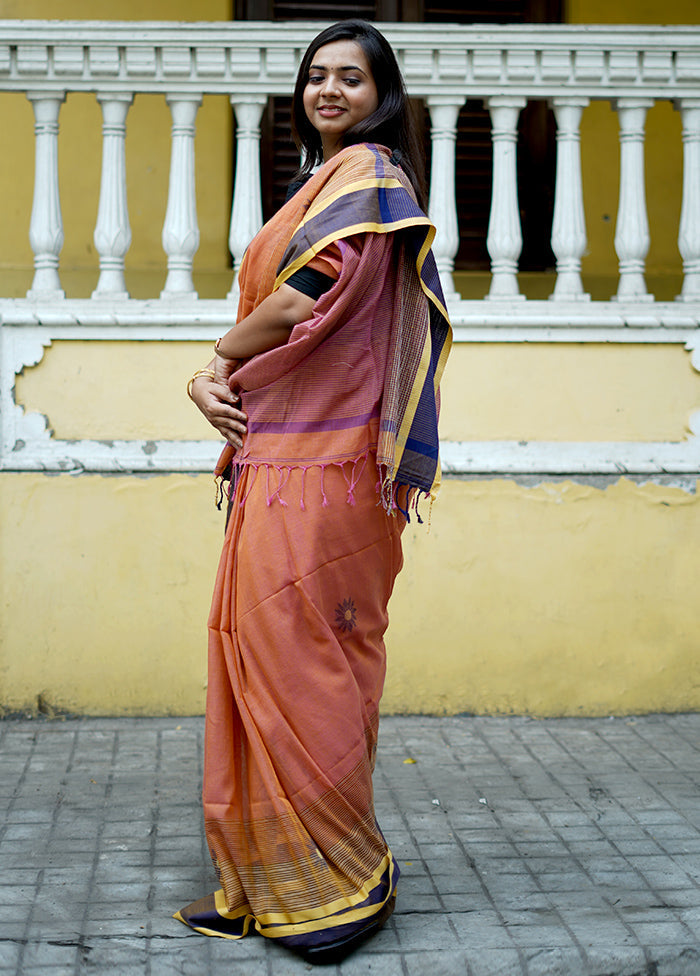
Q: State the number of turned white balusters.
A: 9